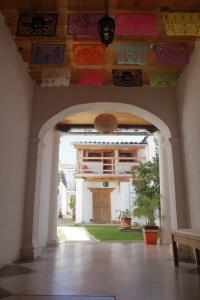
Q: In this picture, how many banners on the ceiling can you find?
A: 12